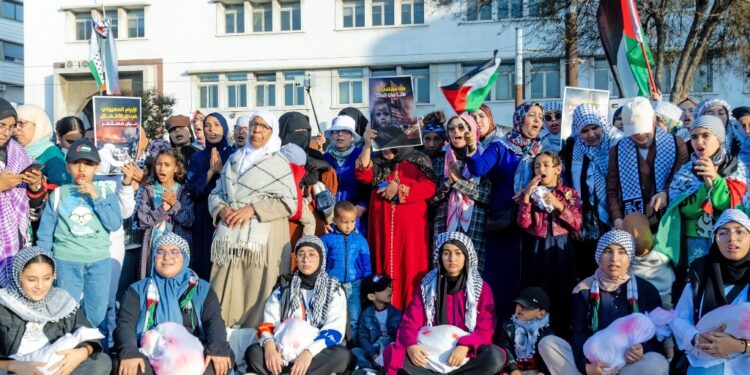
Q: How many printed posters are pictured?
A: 3